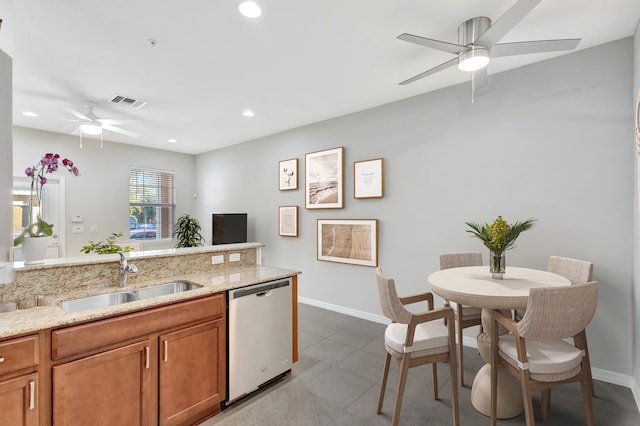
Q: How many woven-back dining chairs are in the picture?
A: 4